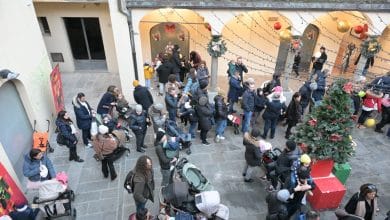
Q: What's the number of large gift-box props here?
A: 3